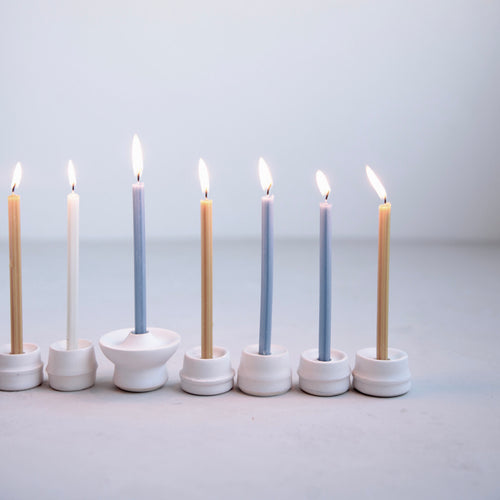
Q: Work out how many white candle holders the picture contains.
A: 7